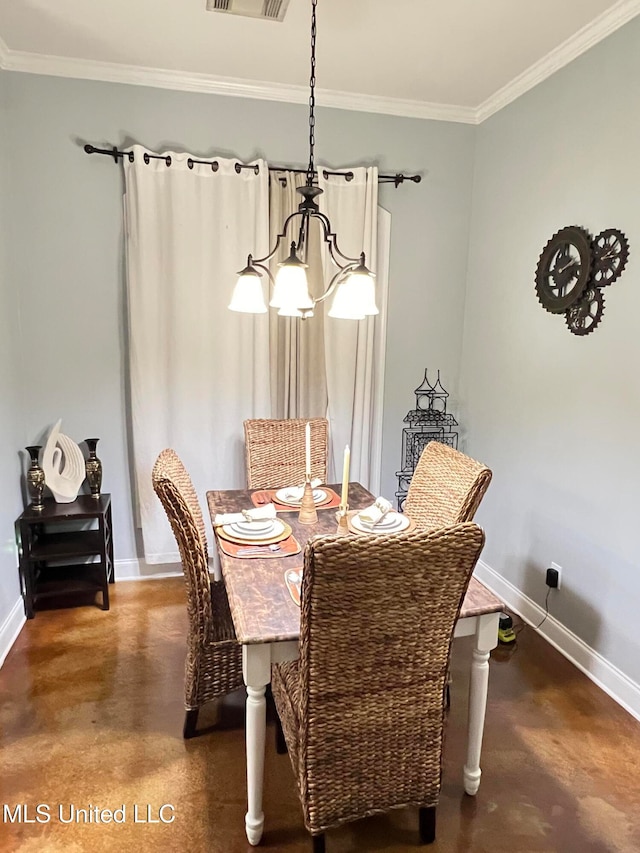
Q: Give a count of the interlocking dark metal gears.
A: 3